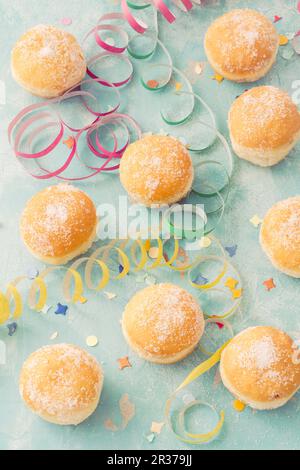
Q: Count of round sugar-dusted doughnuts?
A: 9